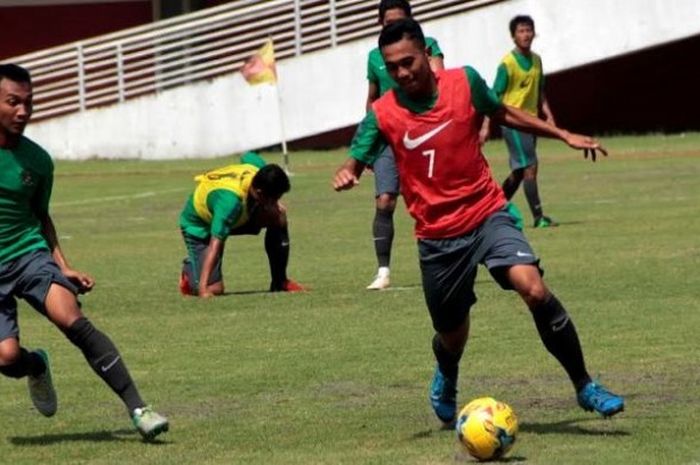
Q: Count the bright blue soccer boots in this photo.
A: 2